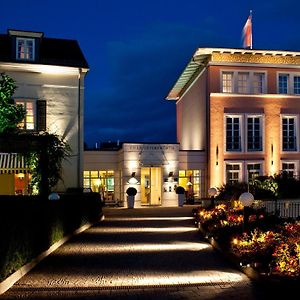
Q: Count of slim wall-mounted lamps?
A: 2